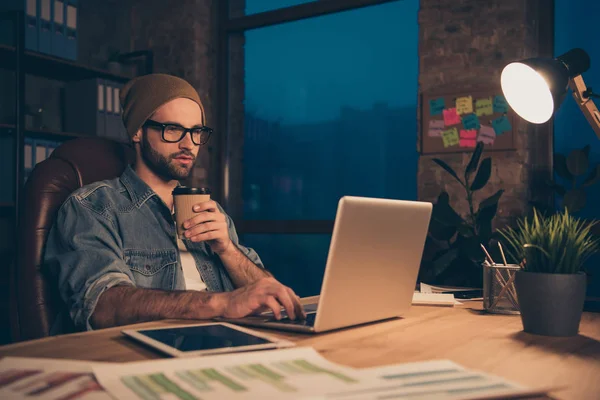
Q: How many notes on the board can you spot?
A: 11